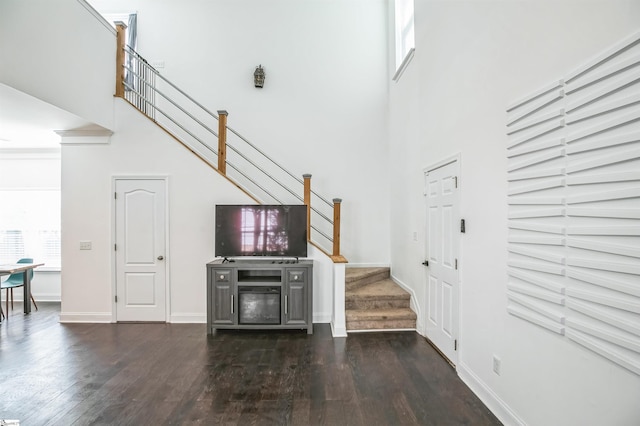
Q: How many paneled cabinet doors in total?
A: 2